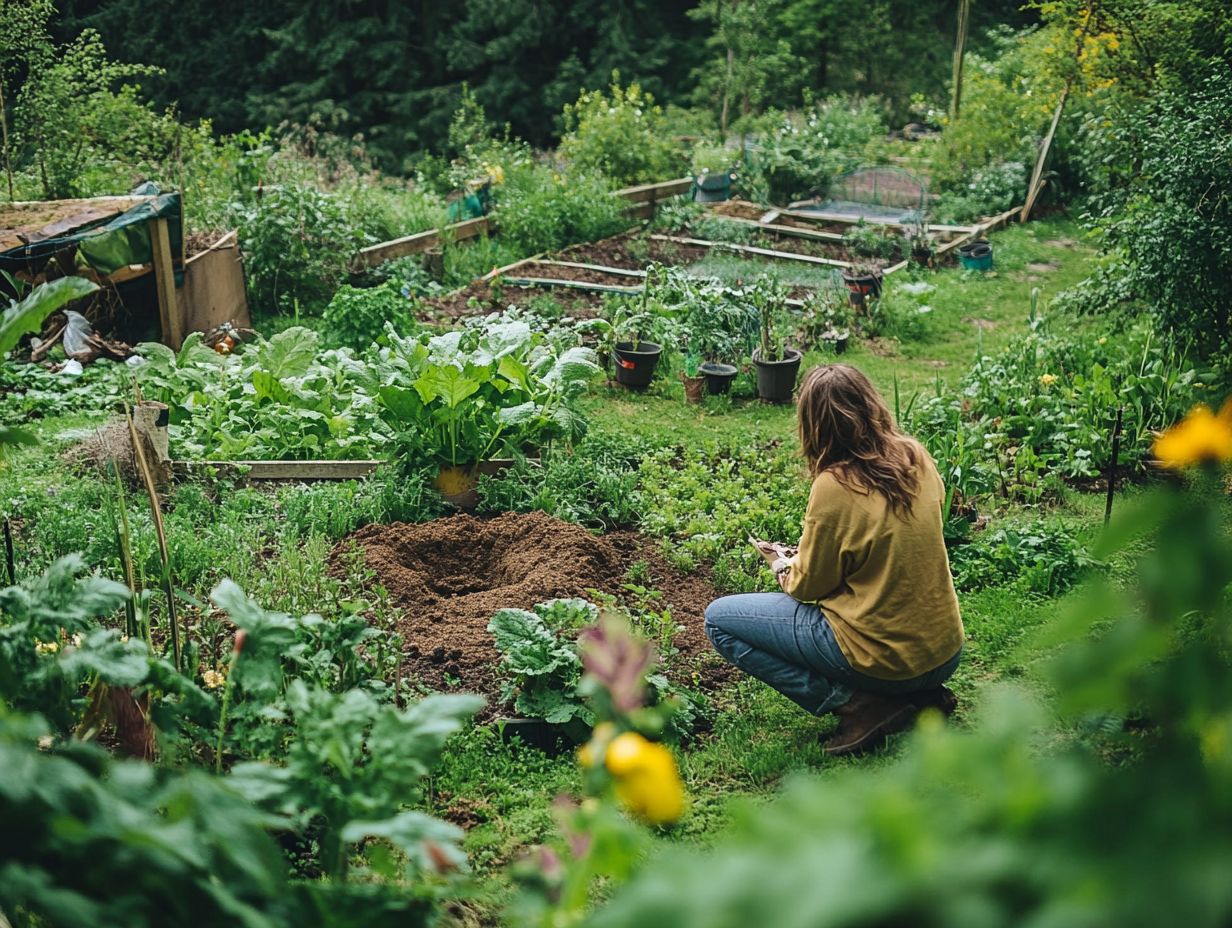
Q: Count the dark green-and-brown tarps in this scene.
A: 1